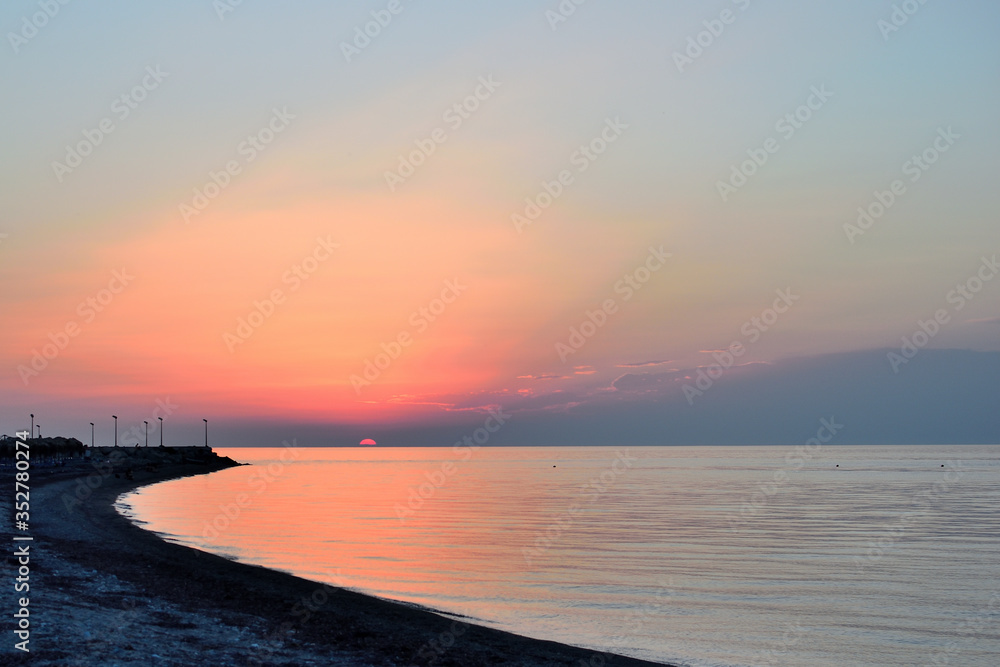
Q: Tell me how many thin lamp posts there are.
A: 7